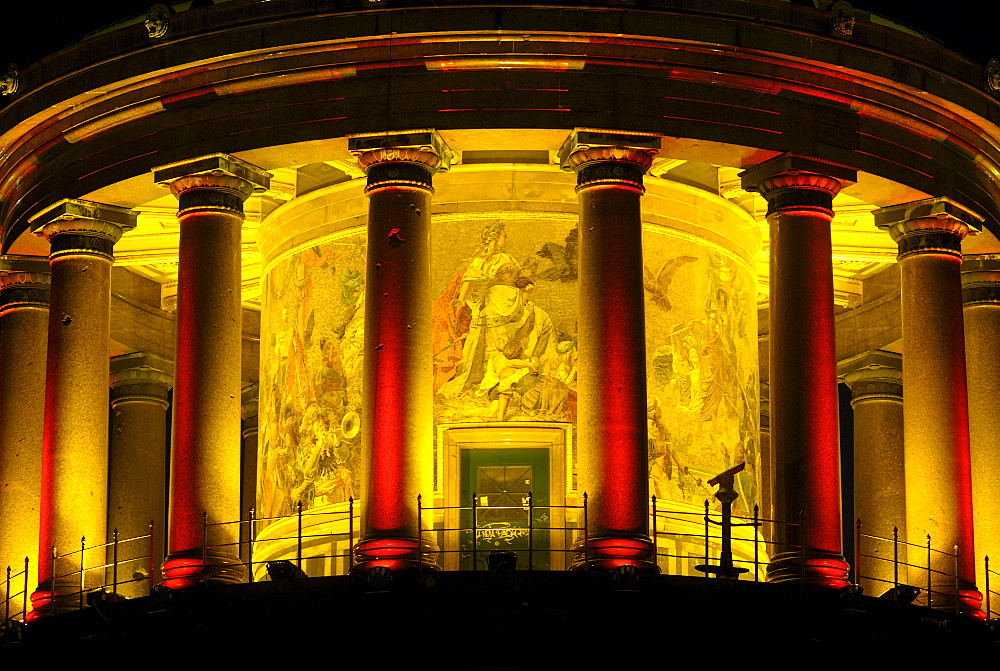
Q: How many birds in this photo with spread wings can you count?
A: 2